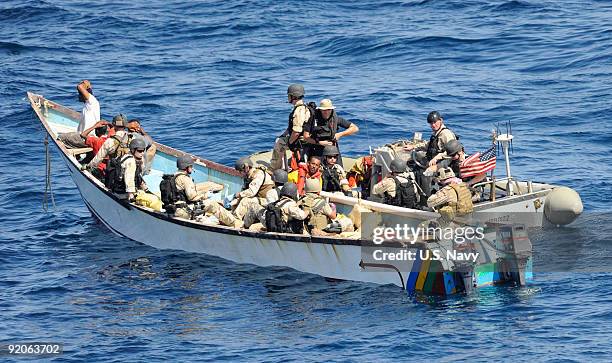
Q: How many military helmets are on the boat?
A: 13